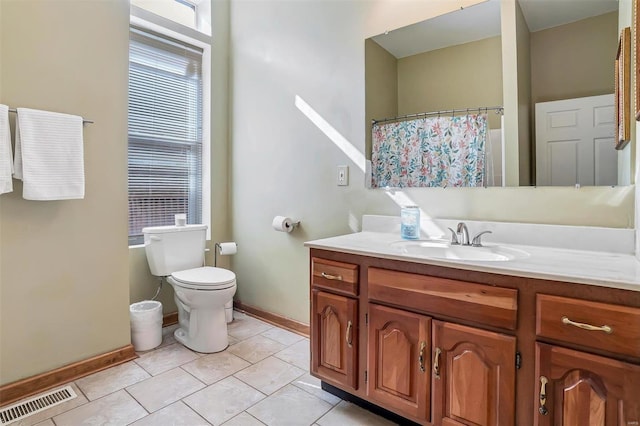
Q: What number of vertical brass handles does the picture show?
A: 4